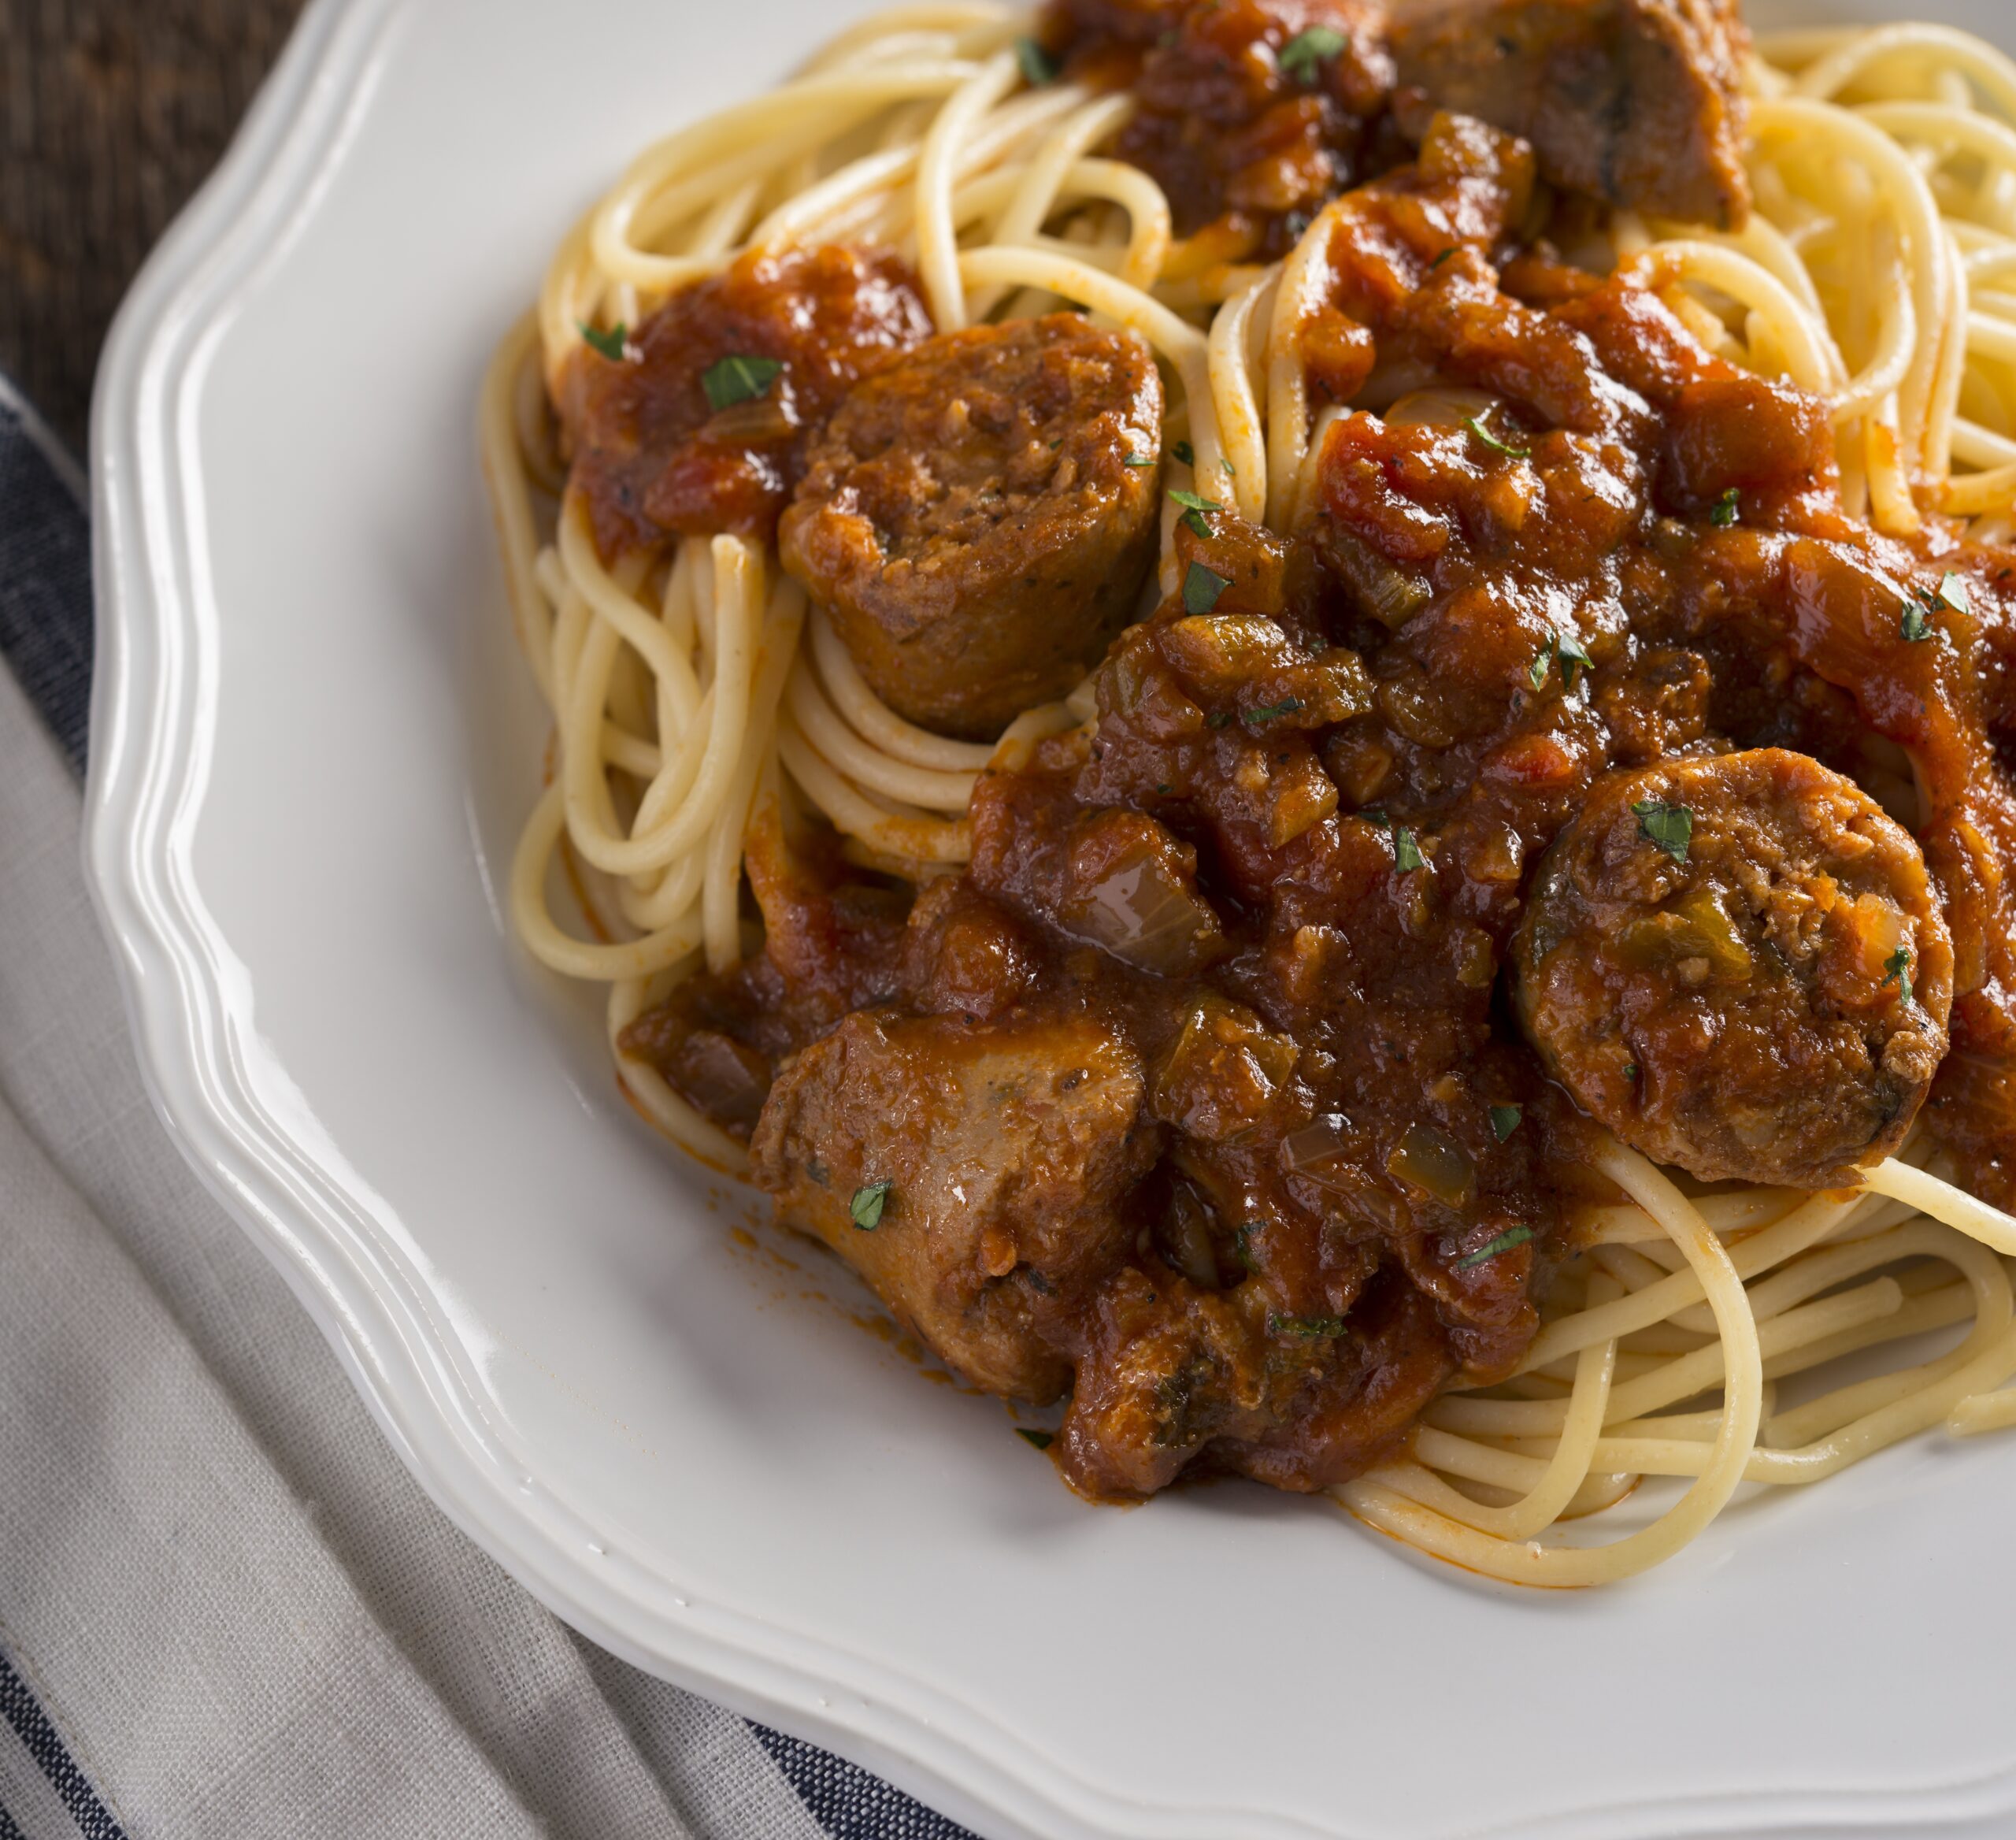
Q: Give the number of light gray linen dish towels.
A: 1